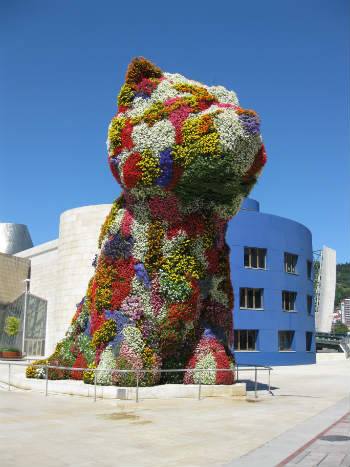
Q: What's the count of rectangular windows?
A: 9